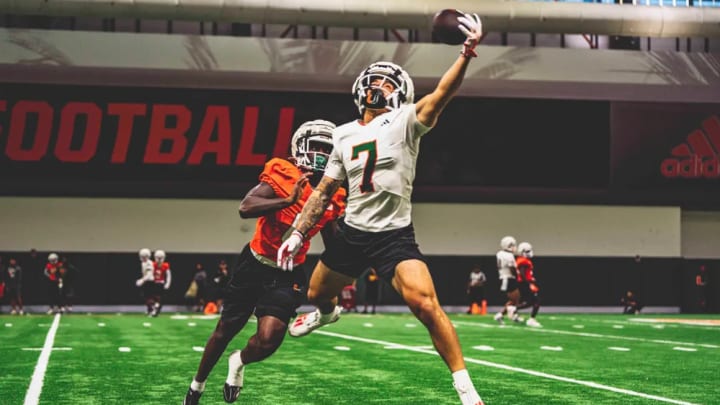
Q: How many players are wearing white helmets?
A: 7